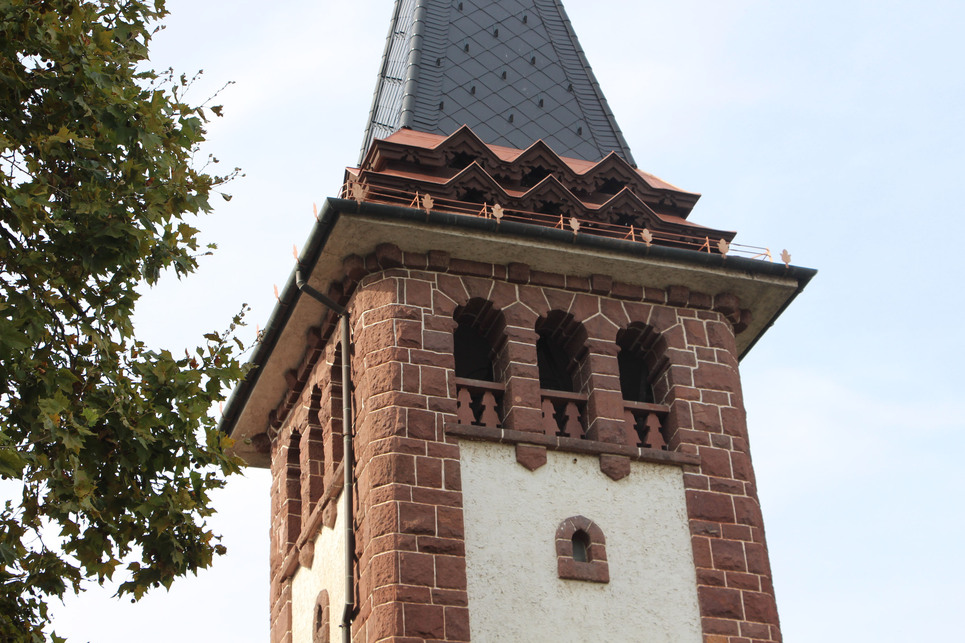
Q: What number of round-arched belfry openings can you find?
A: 6